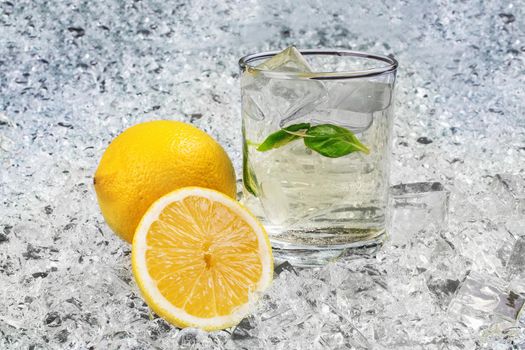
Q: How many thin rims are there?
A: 1